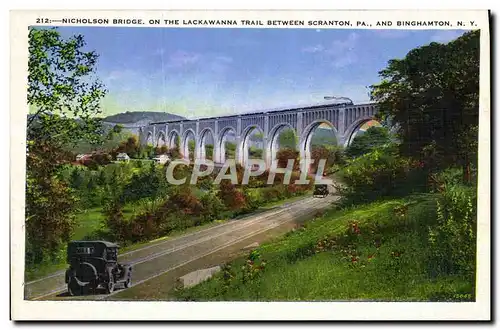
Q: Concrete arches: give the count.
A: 10